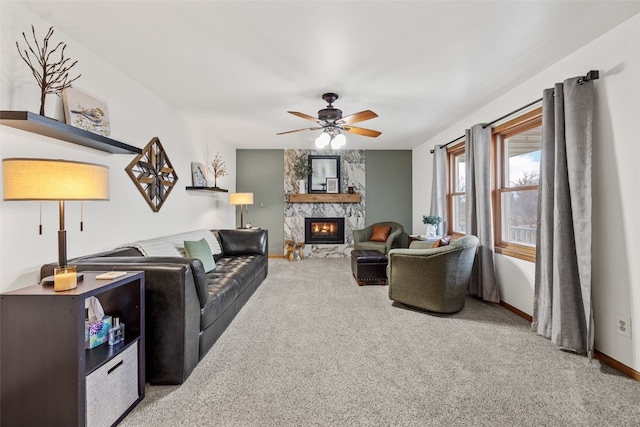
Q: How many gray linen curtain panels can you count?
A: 3